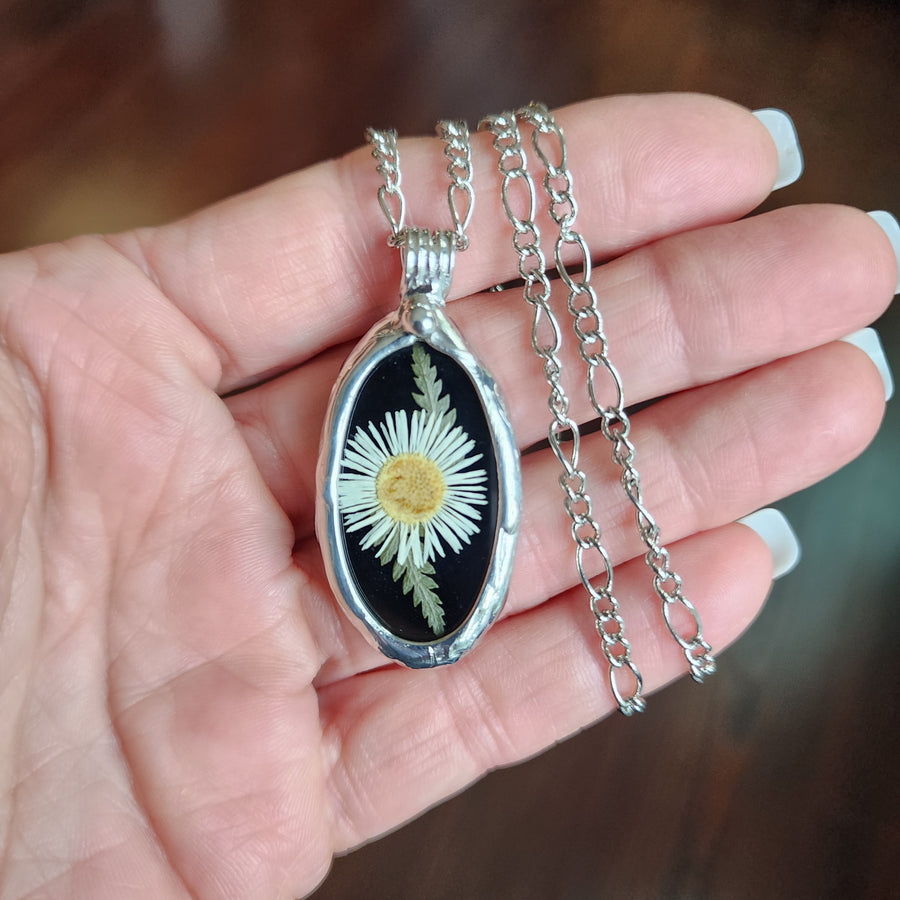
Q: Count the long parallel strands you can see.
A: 2